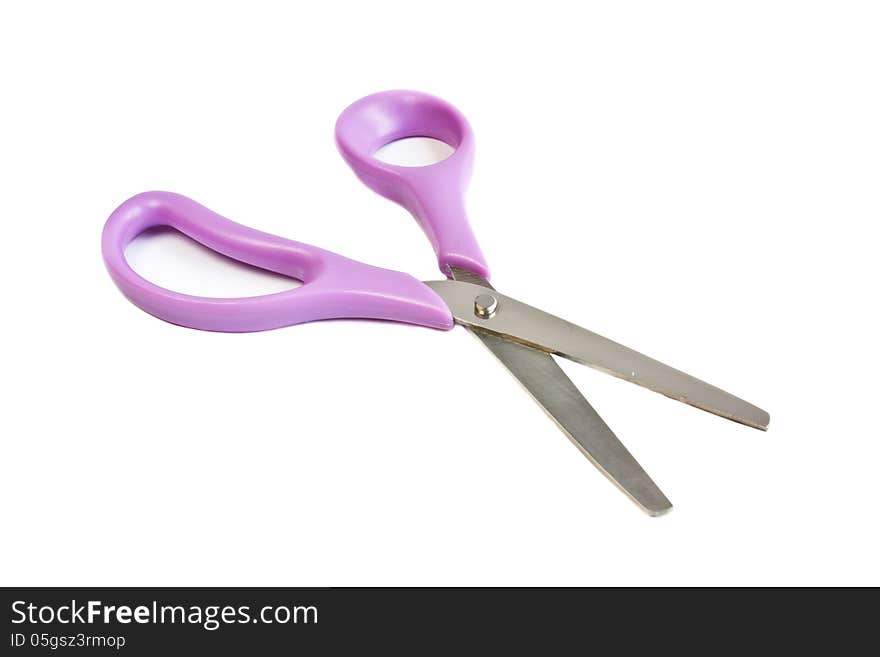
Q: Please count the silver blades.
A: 2